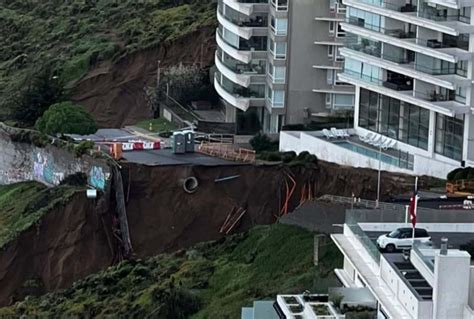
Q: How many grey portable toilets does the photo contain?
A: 2